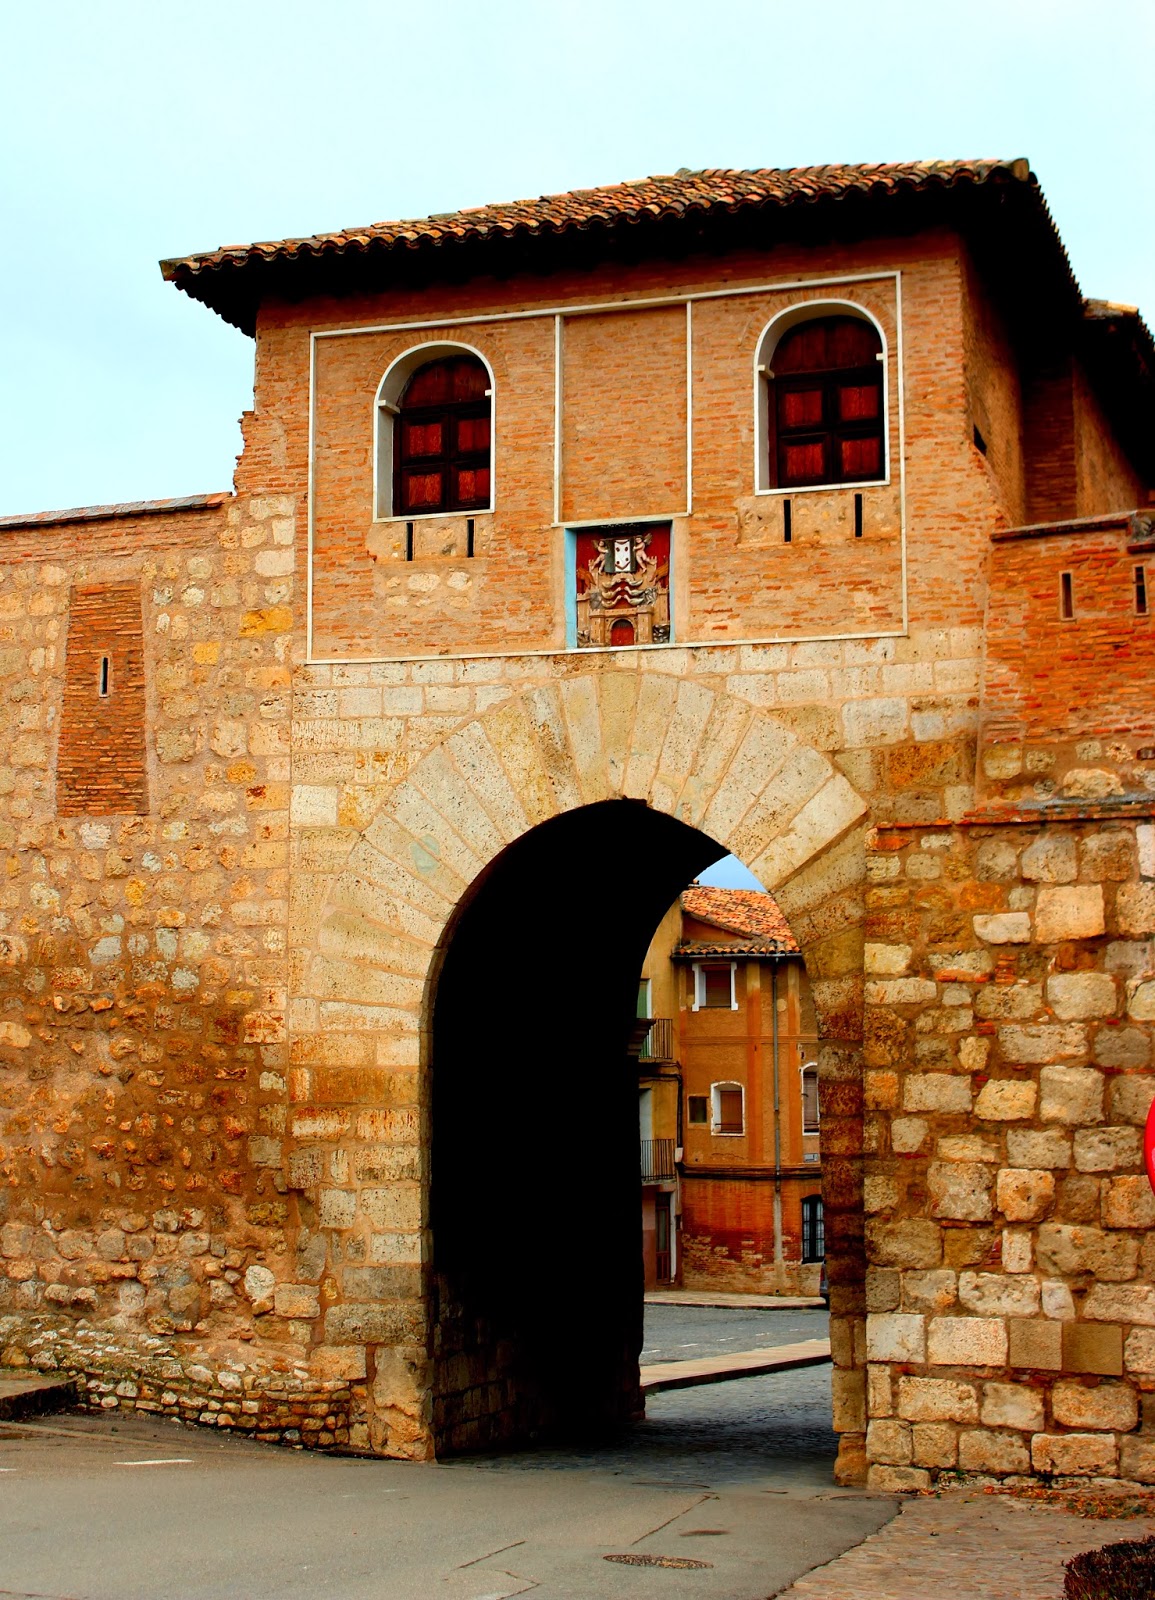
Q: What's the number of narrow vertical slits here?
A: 7